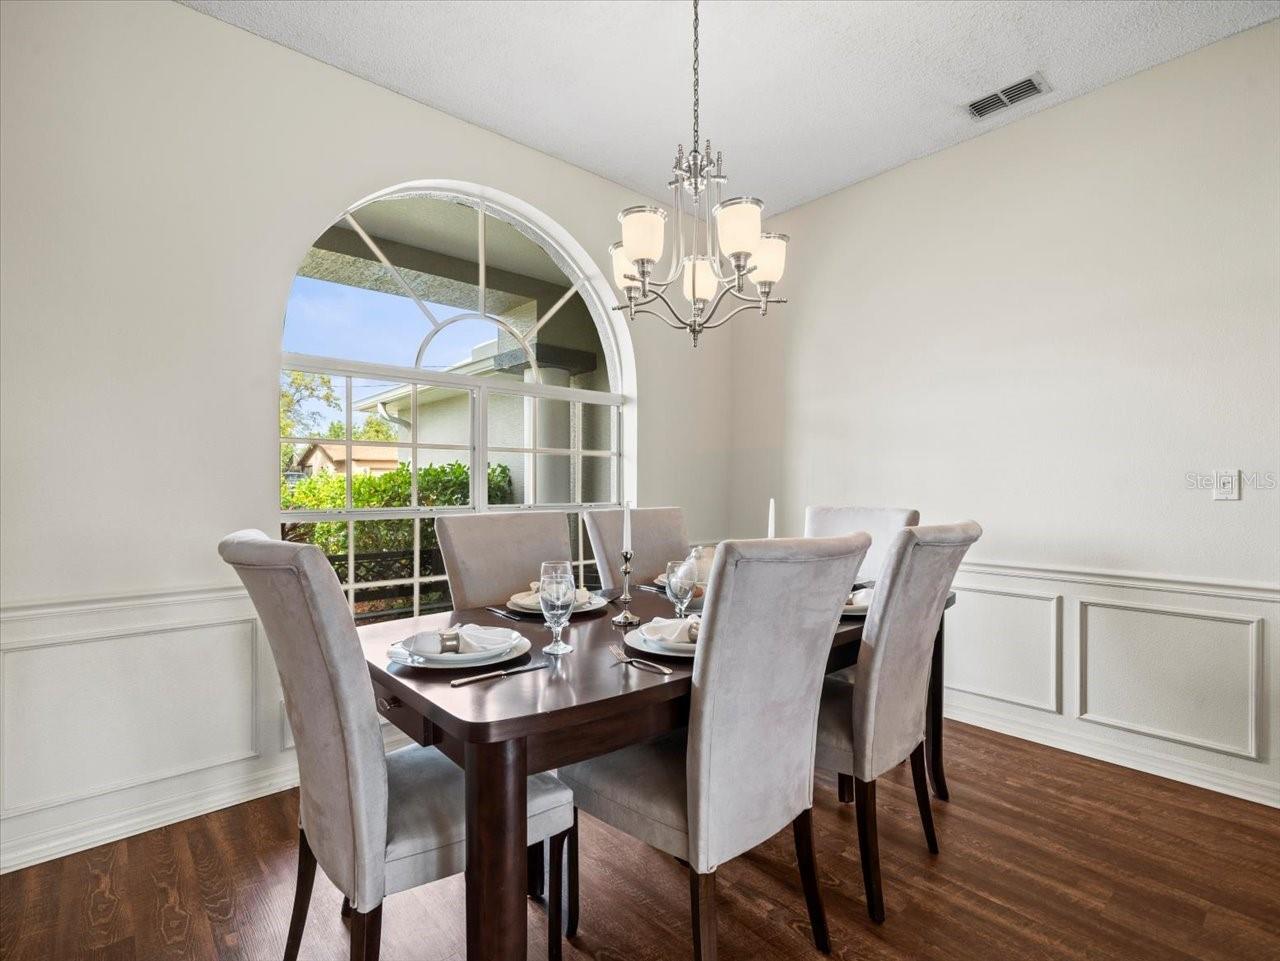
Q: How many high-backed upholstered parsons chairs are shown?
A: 6